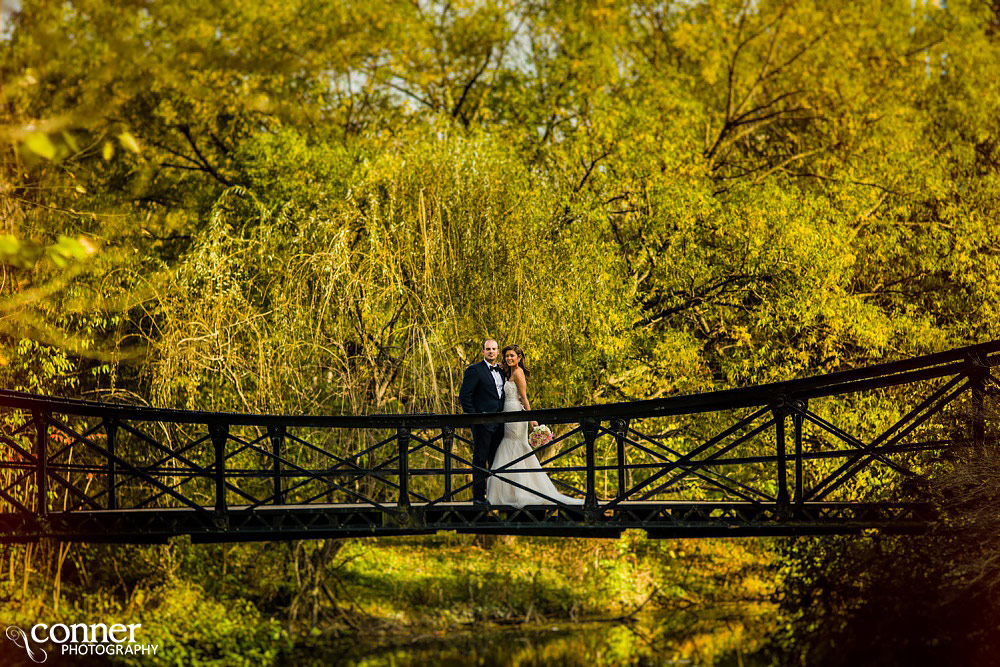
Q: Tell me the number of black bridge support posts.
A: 11